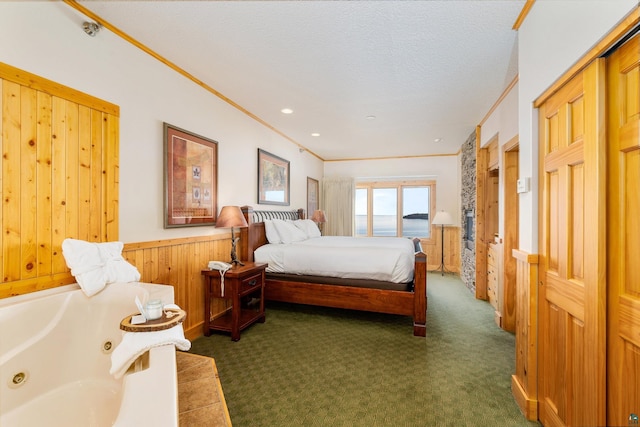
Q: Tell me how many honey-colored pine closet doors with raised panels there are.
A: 2